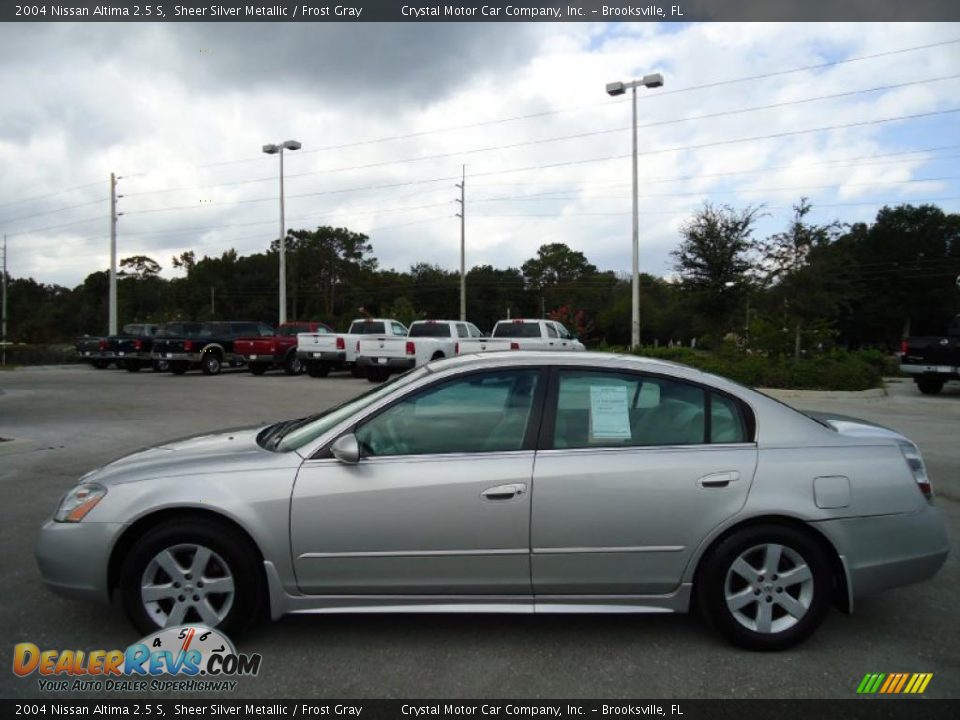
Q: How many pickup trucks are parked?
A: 8